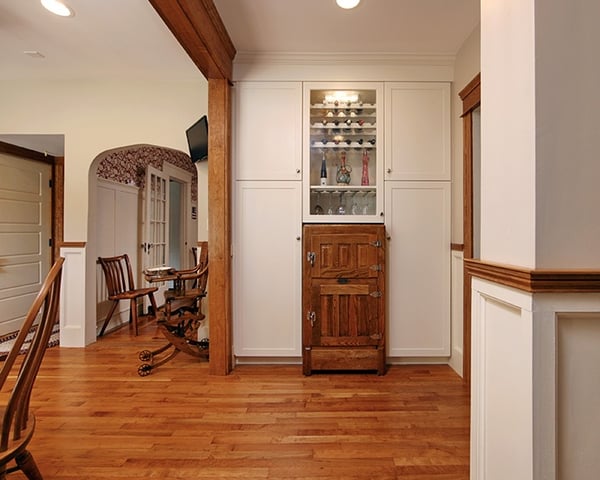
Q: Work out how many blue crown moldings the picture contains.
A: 0